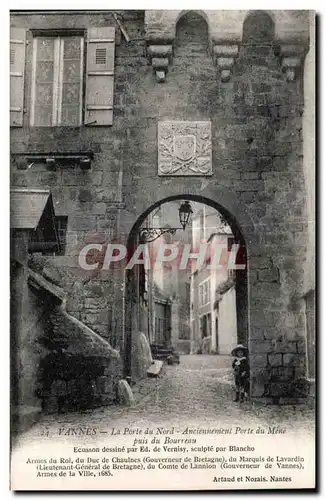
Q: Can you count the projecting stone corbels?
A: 3